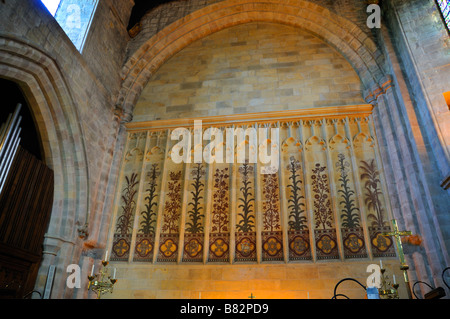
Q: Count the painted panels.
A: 11